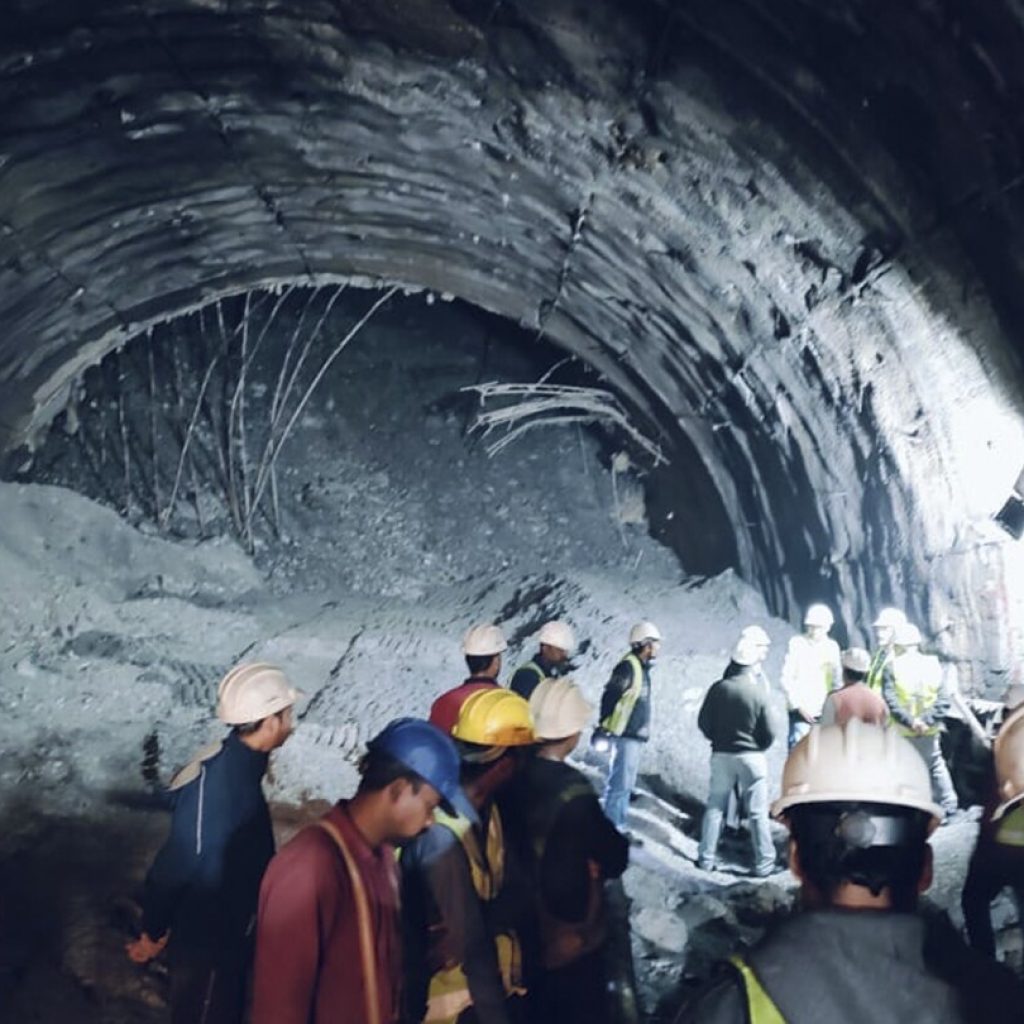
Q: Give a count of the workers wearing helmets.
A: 15